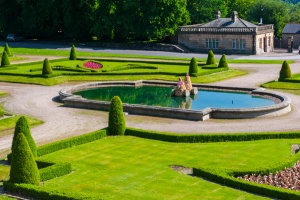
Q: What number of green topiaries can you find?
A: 11